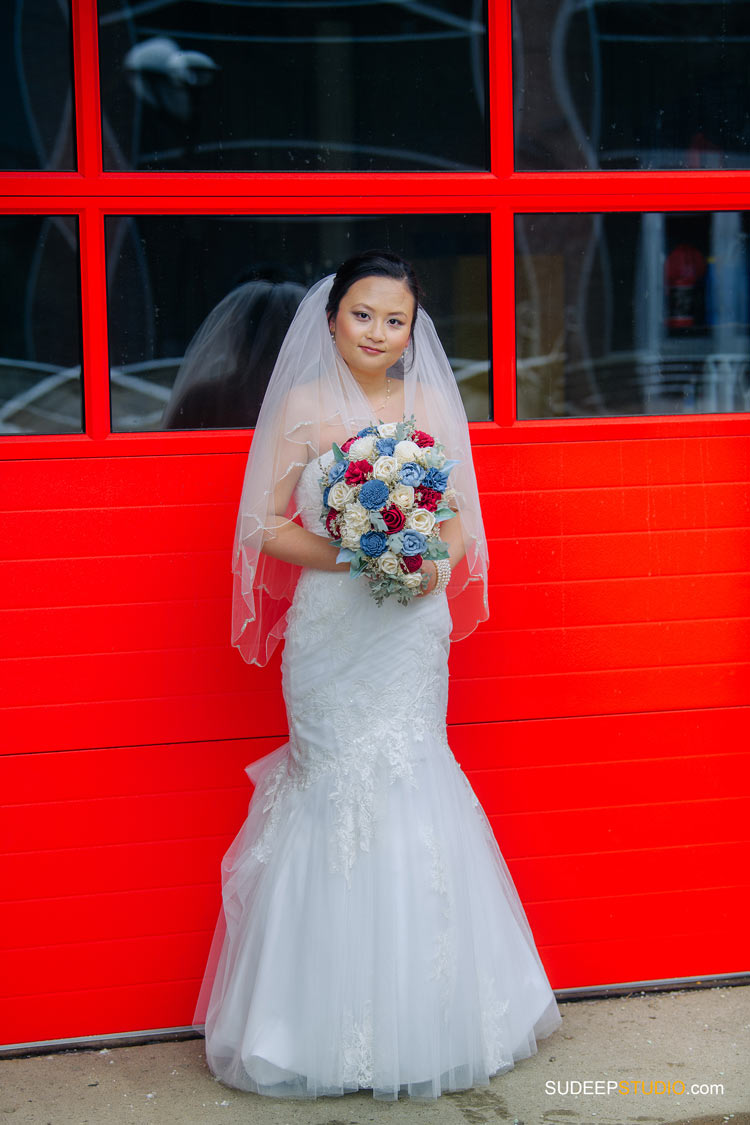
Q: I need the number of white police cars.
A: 0